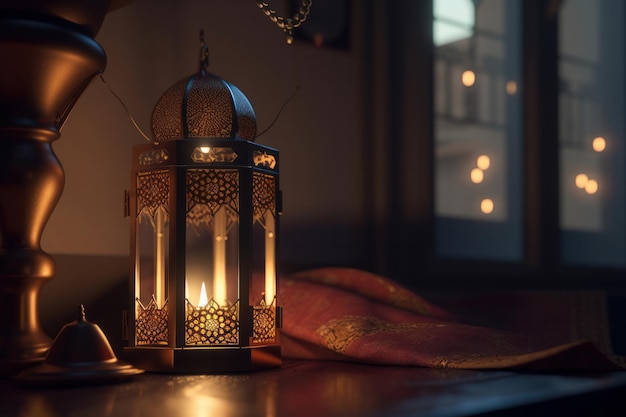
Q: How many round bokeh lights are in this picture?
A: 8